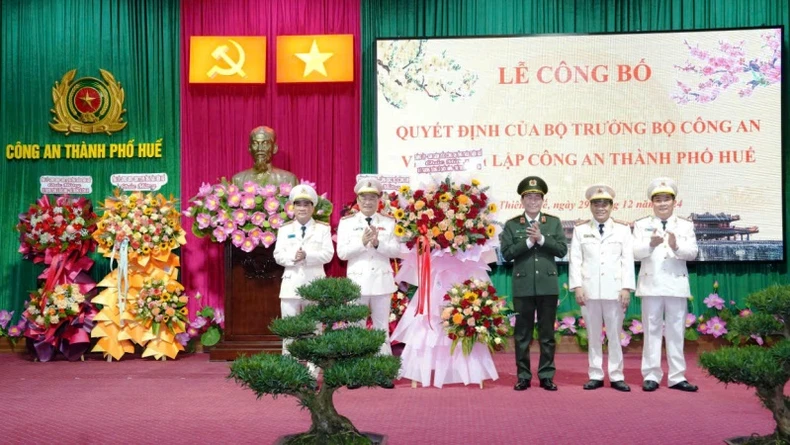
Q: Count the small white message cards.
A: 4